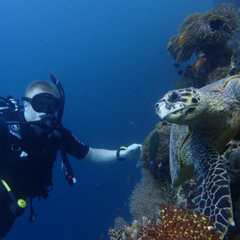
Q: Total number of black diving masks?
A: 1